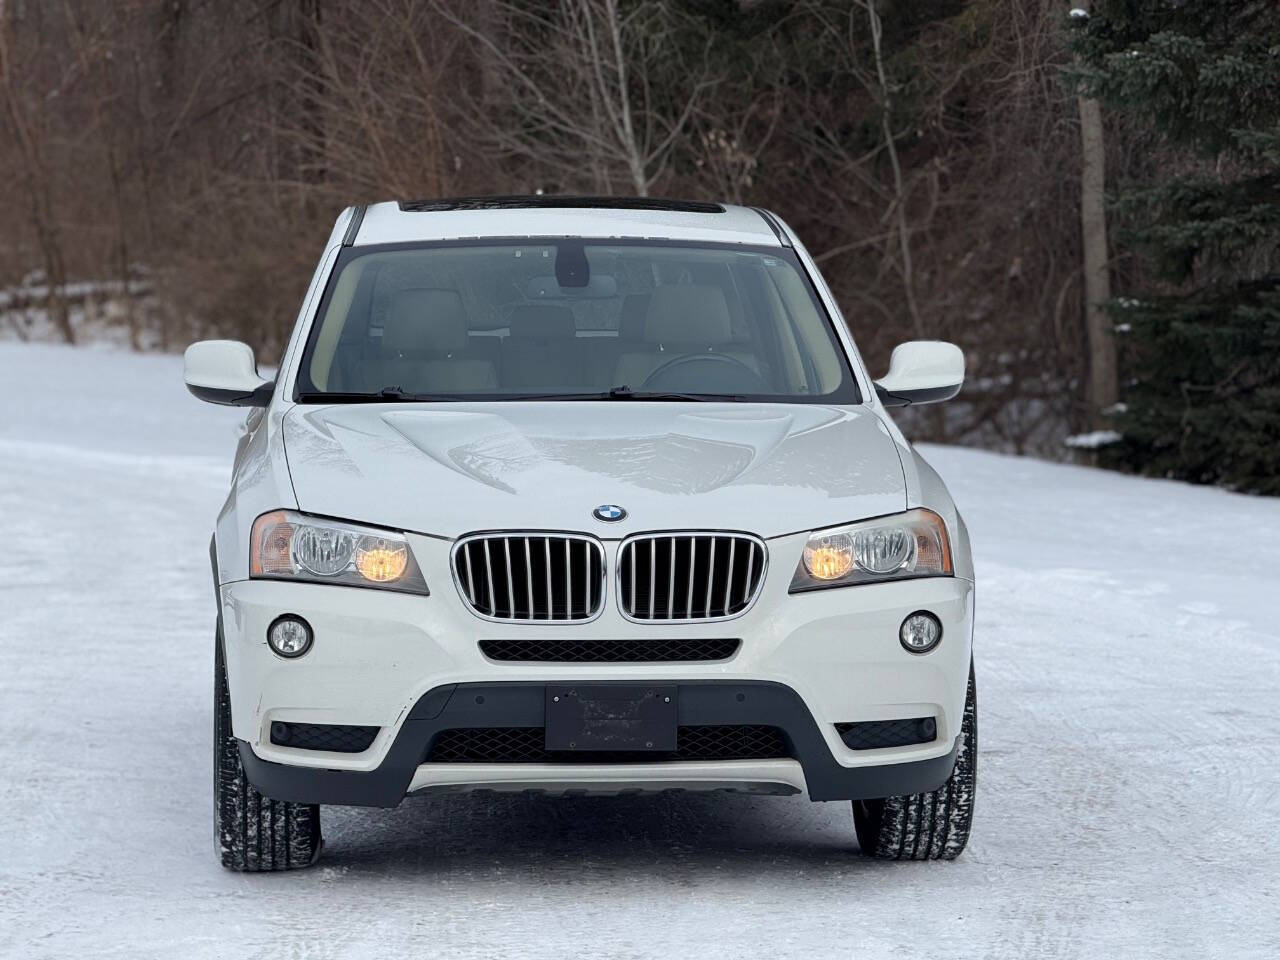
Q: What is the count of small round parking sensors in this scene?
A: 4